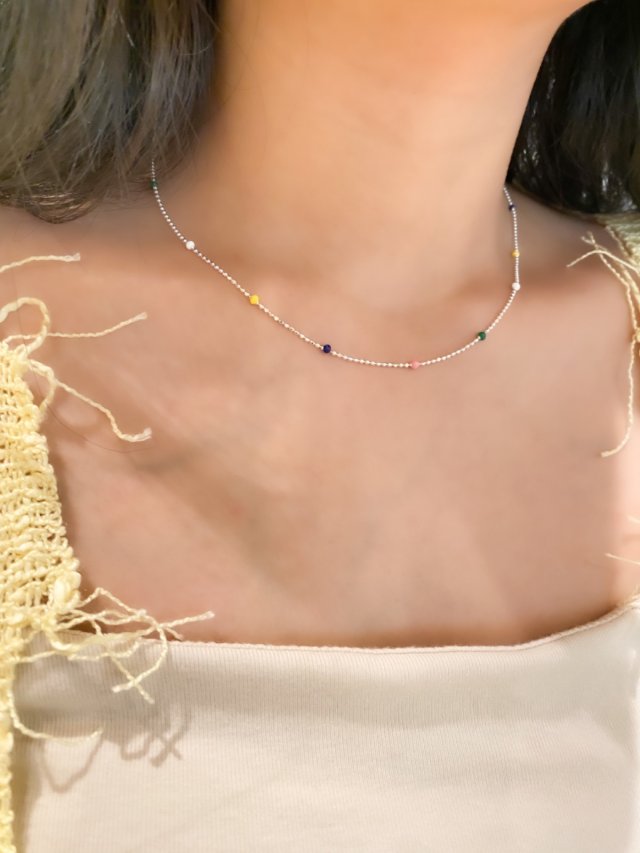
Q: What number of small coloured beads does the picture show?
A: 9